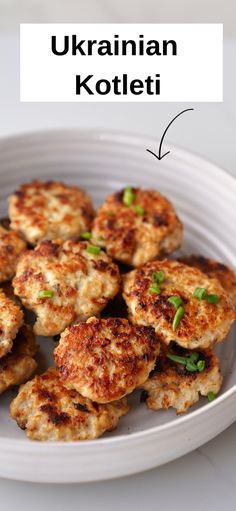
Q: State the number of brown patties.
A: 11